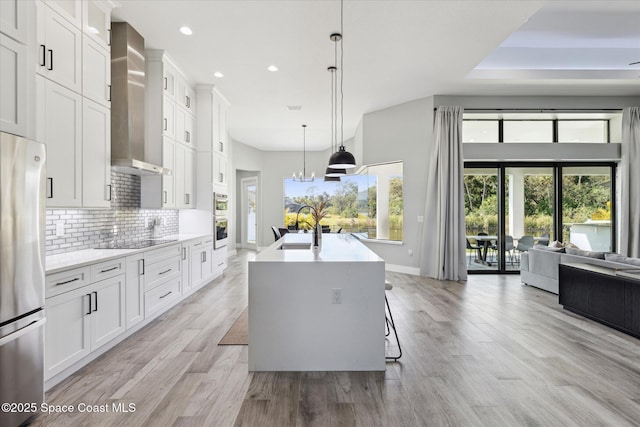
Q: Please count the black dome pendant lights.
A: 3